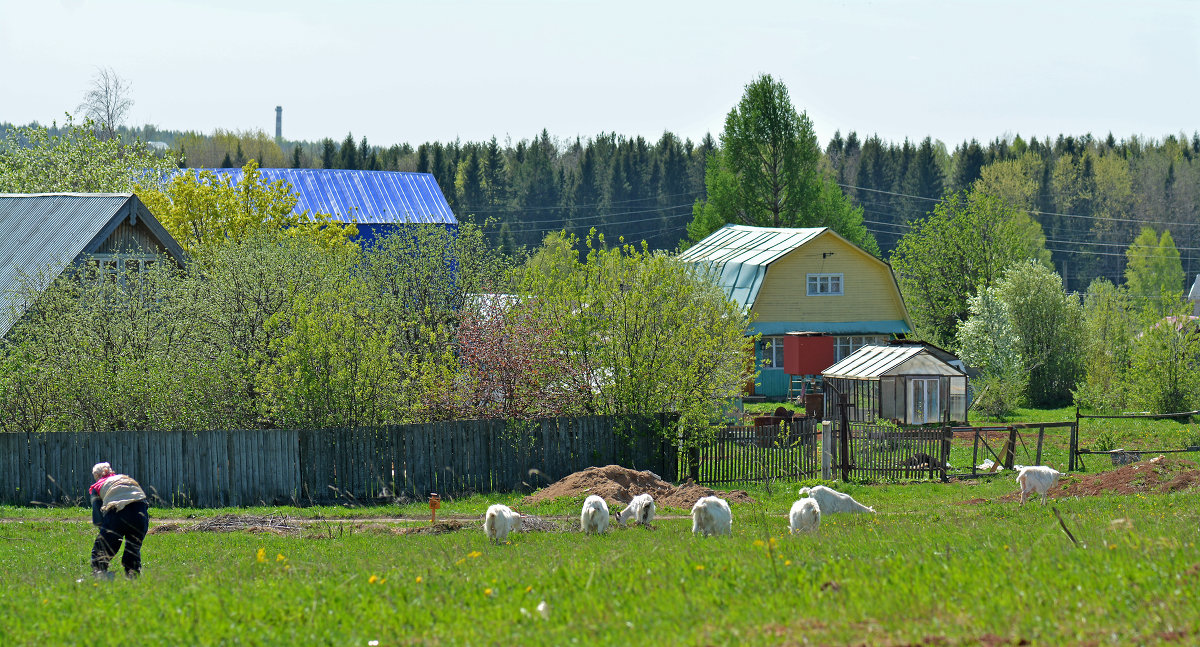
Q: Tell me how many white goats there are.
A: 7